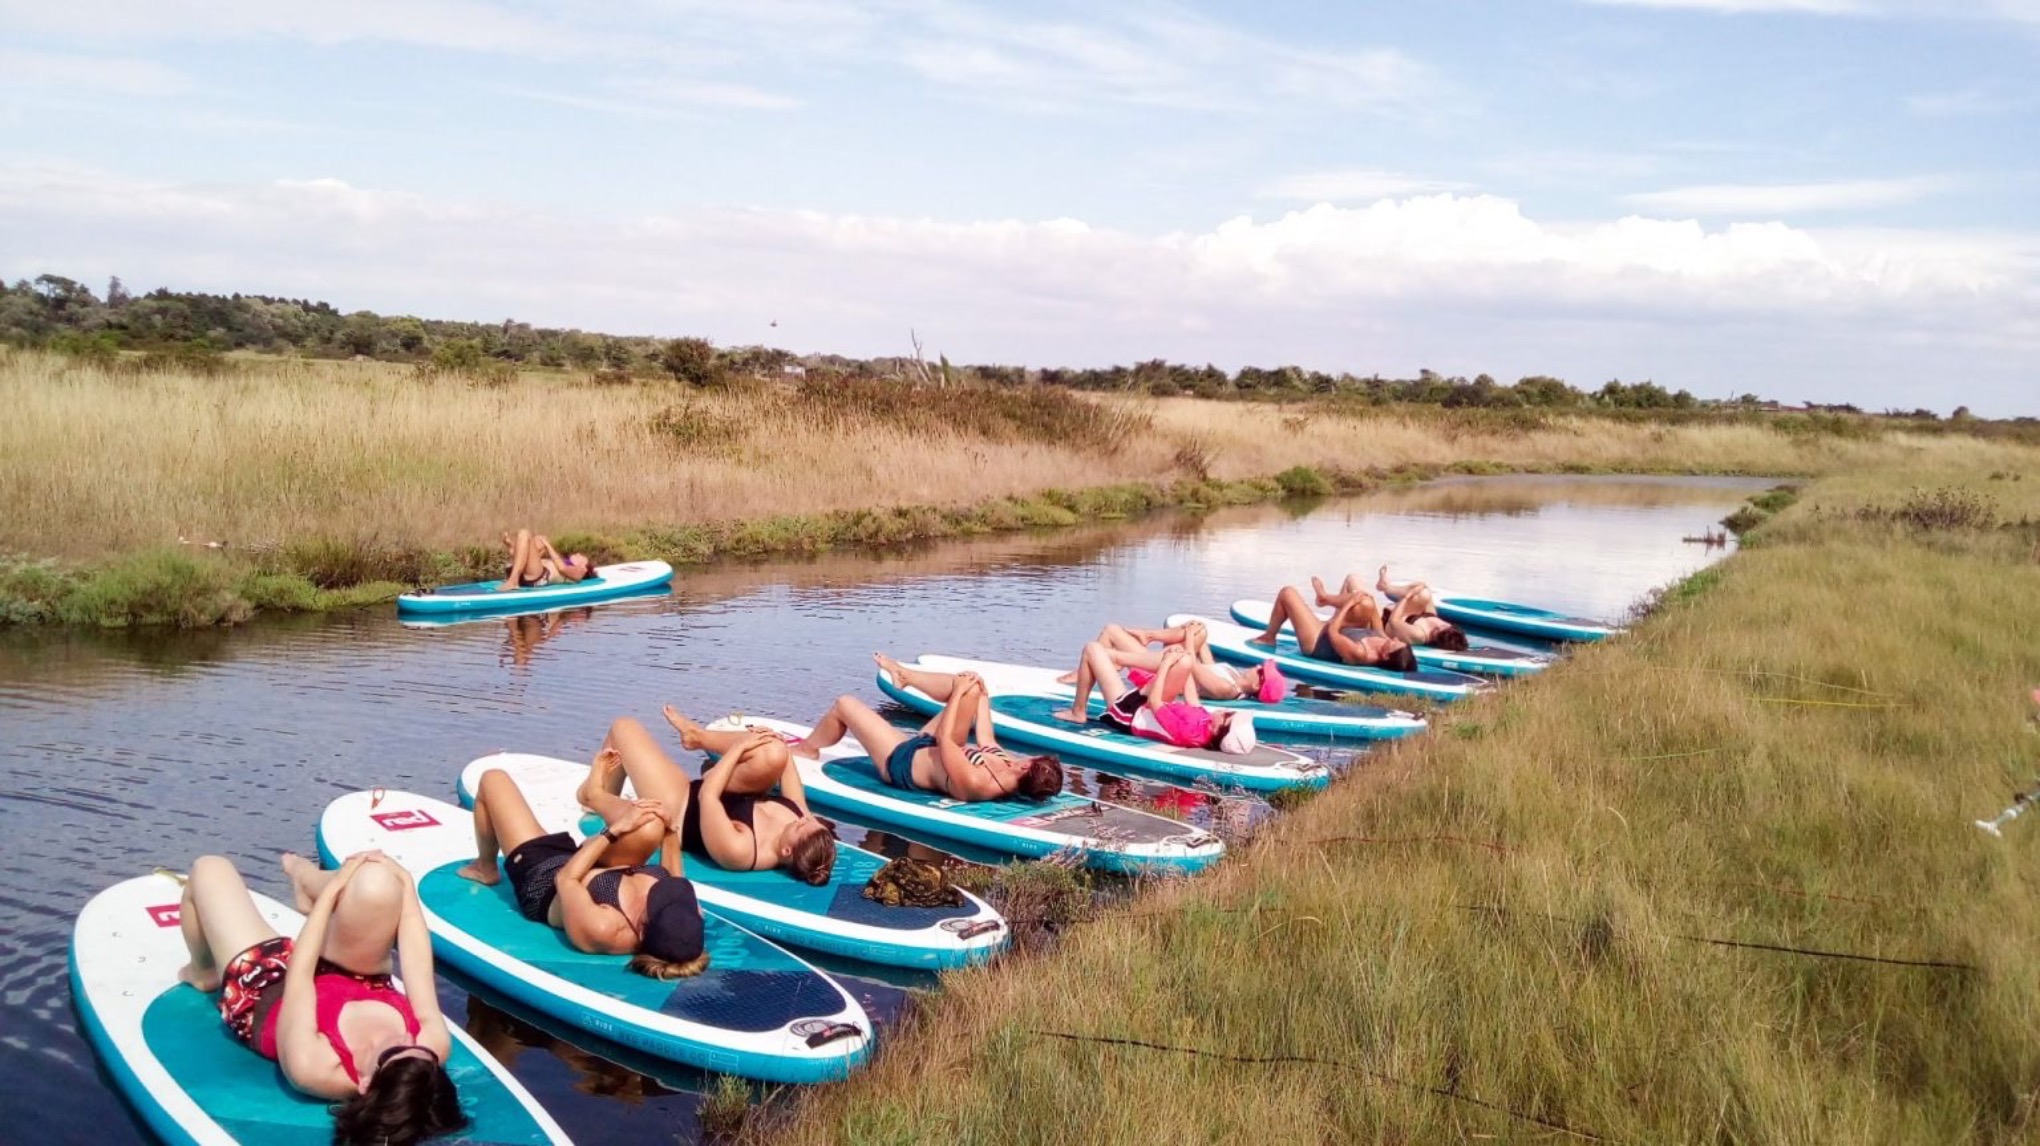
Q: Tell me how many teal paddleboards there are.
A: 10